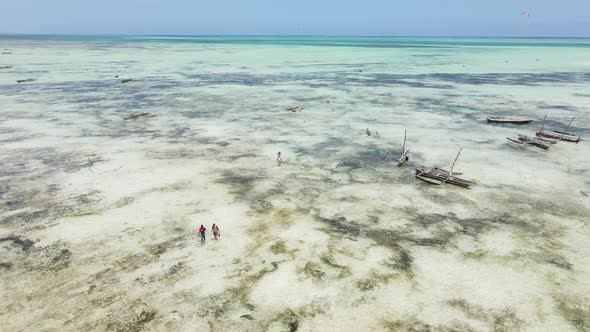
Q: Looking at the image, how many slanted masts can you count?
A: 4